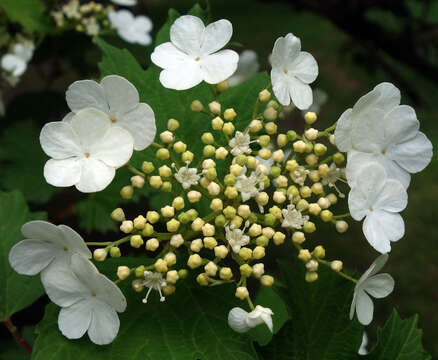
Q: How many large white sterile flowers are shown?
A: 11